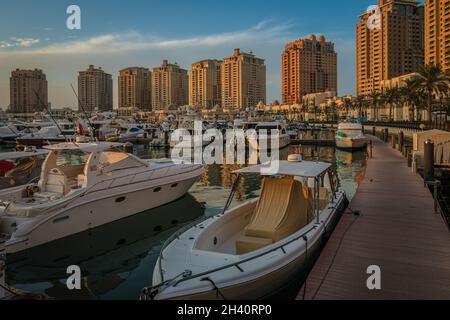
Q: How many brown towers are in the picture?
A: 9